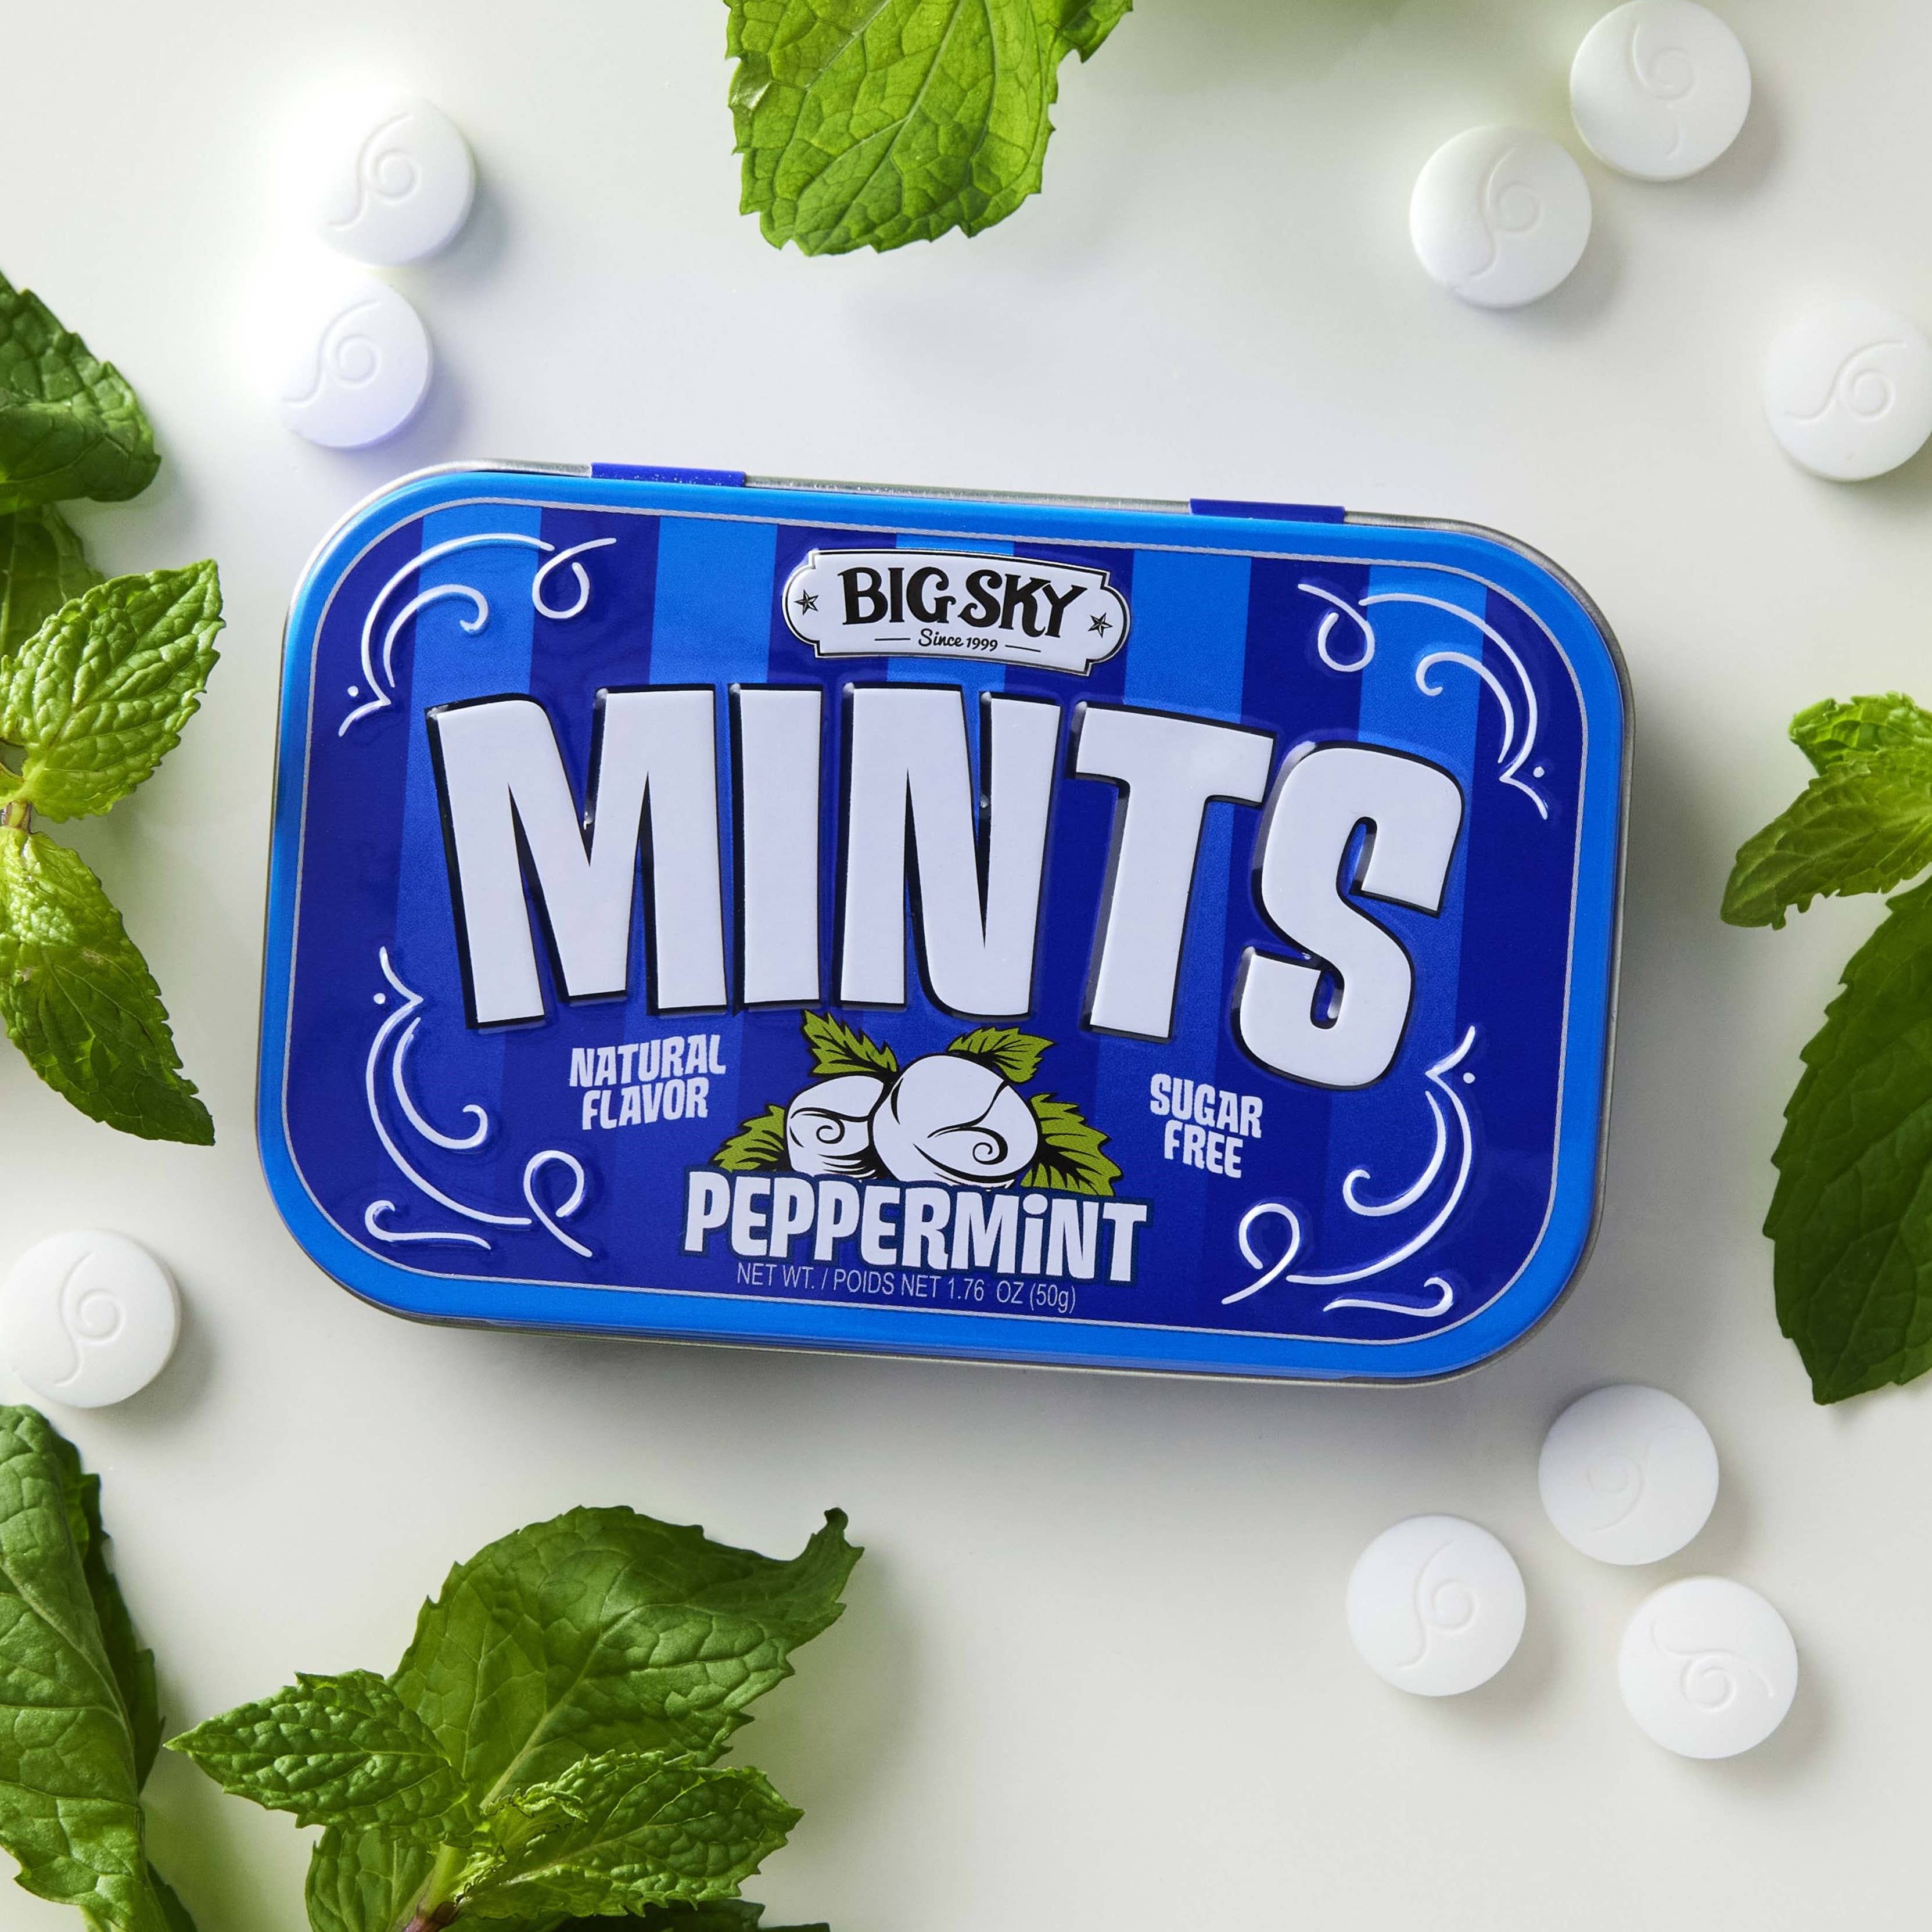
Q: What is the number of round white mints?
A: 9